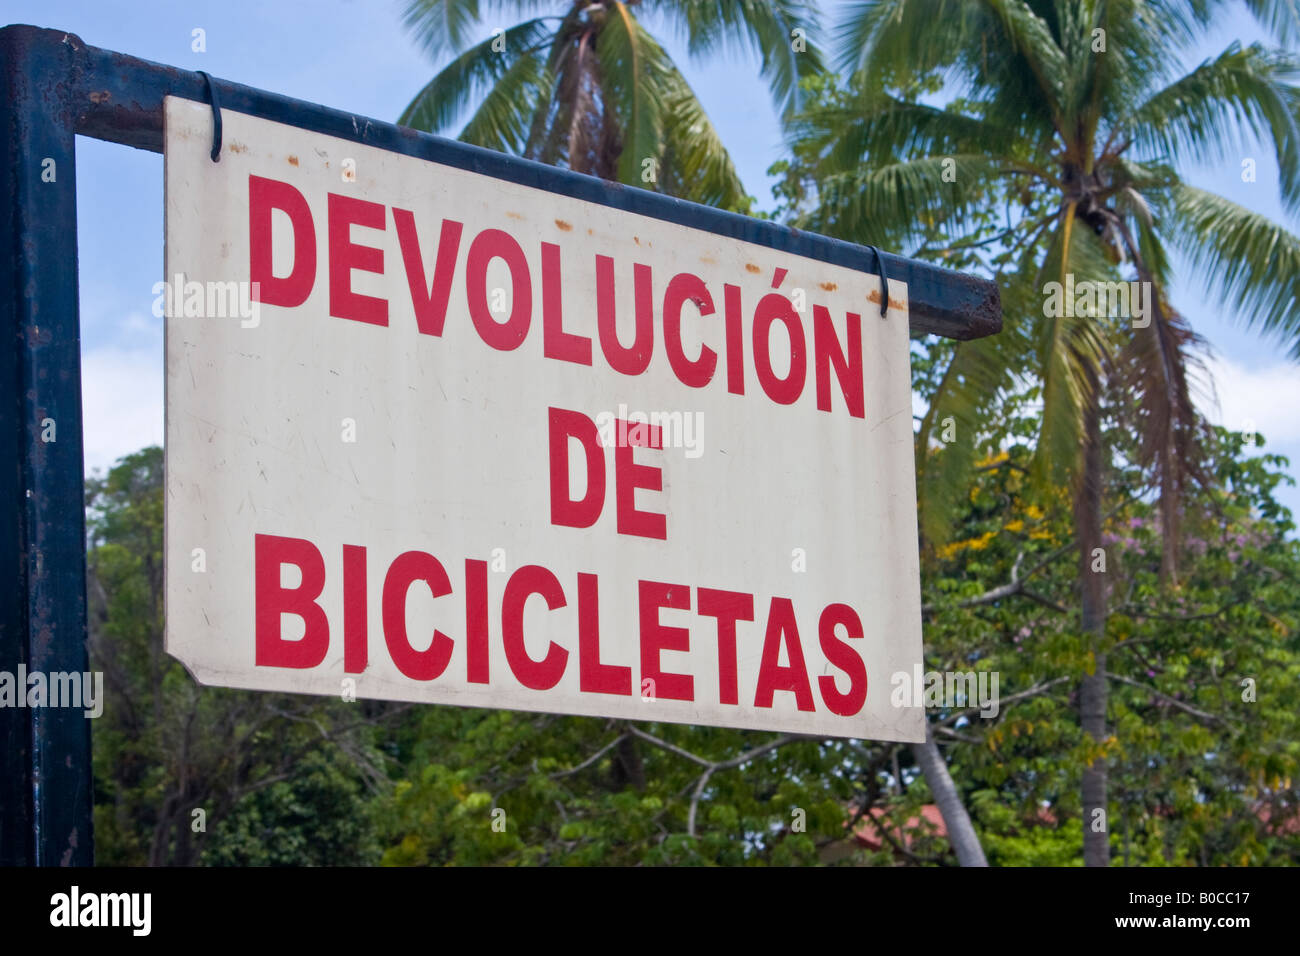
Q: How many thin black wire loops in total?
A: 2